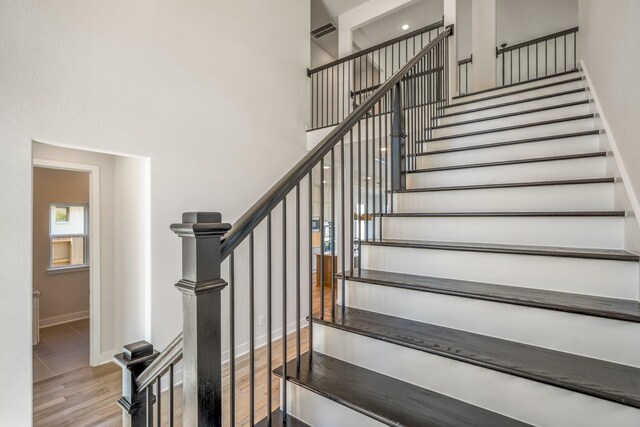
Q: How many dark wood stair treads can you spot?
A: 14